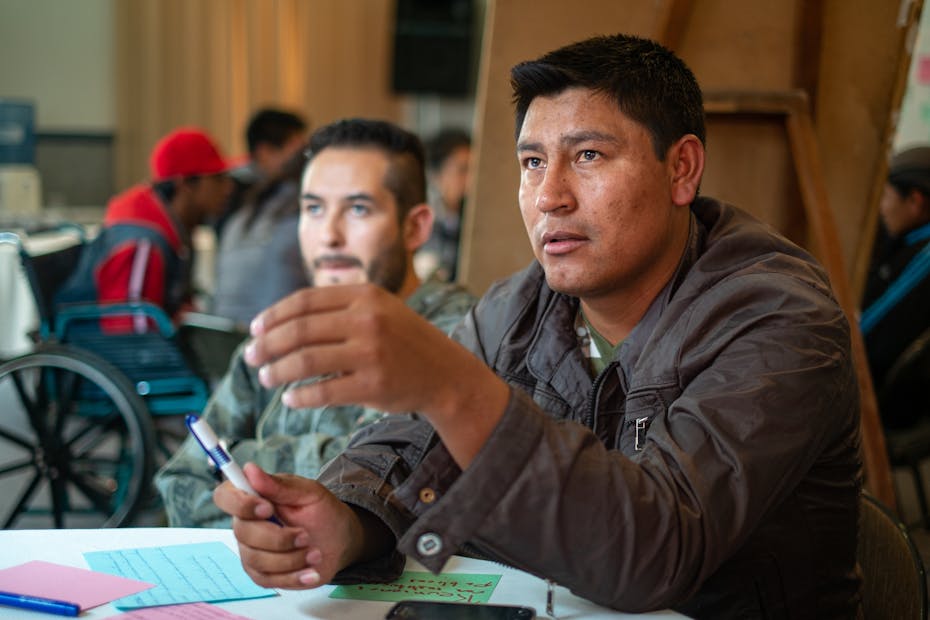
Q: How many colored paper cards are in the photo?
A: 4